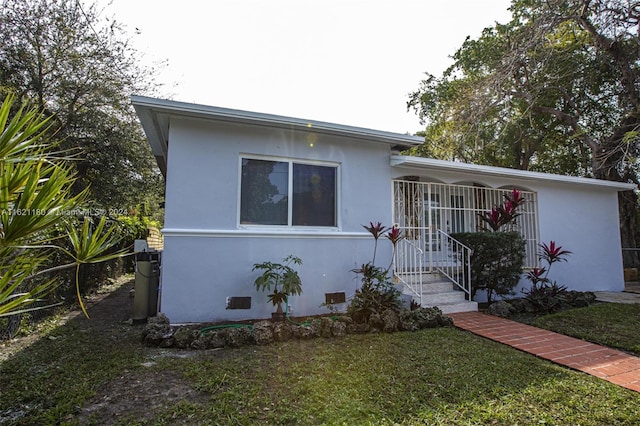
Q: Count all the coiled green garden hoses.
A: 1